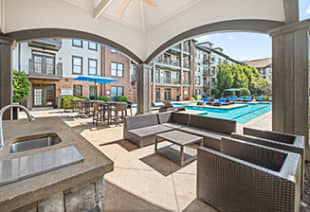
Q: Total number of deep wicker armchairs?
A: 2